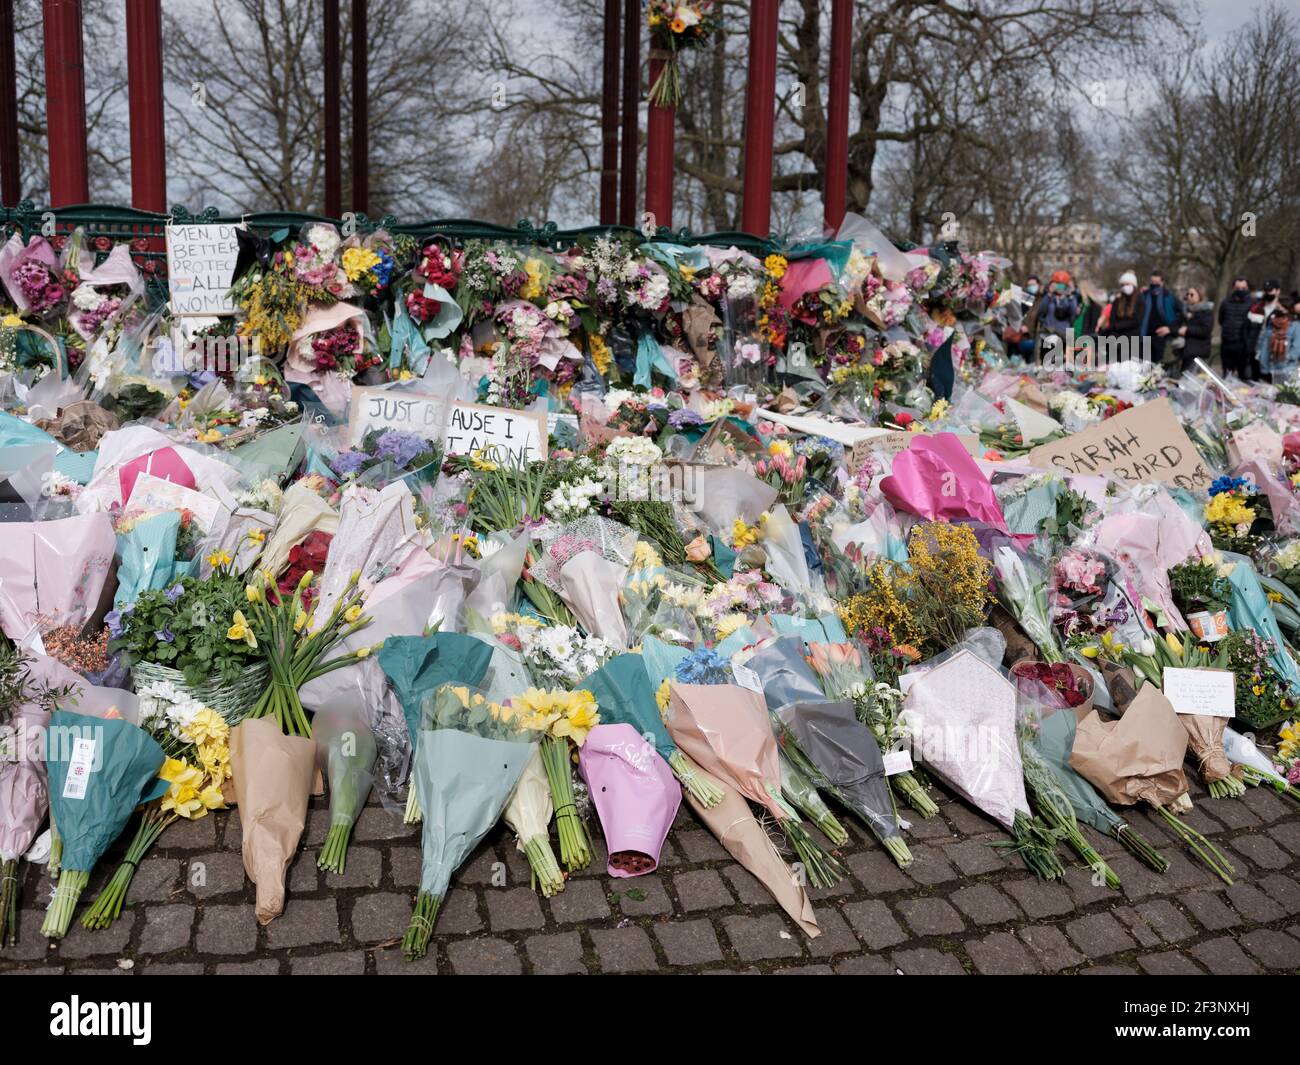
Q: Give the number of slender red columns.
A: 10